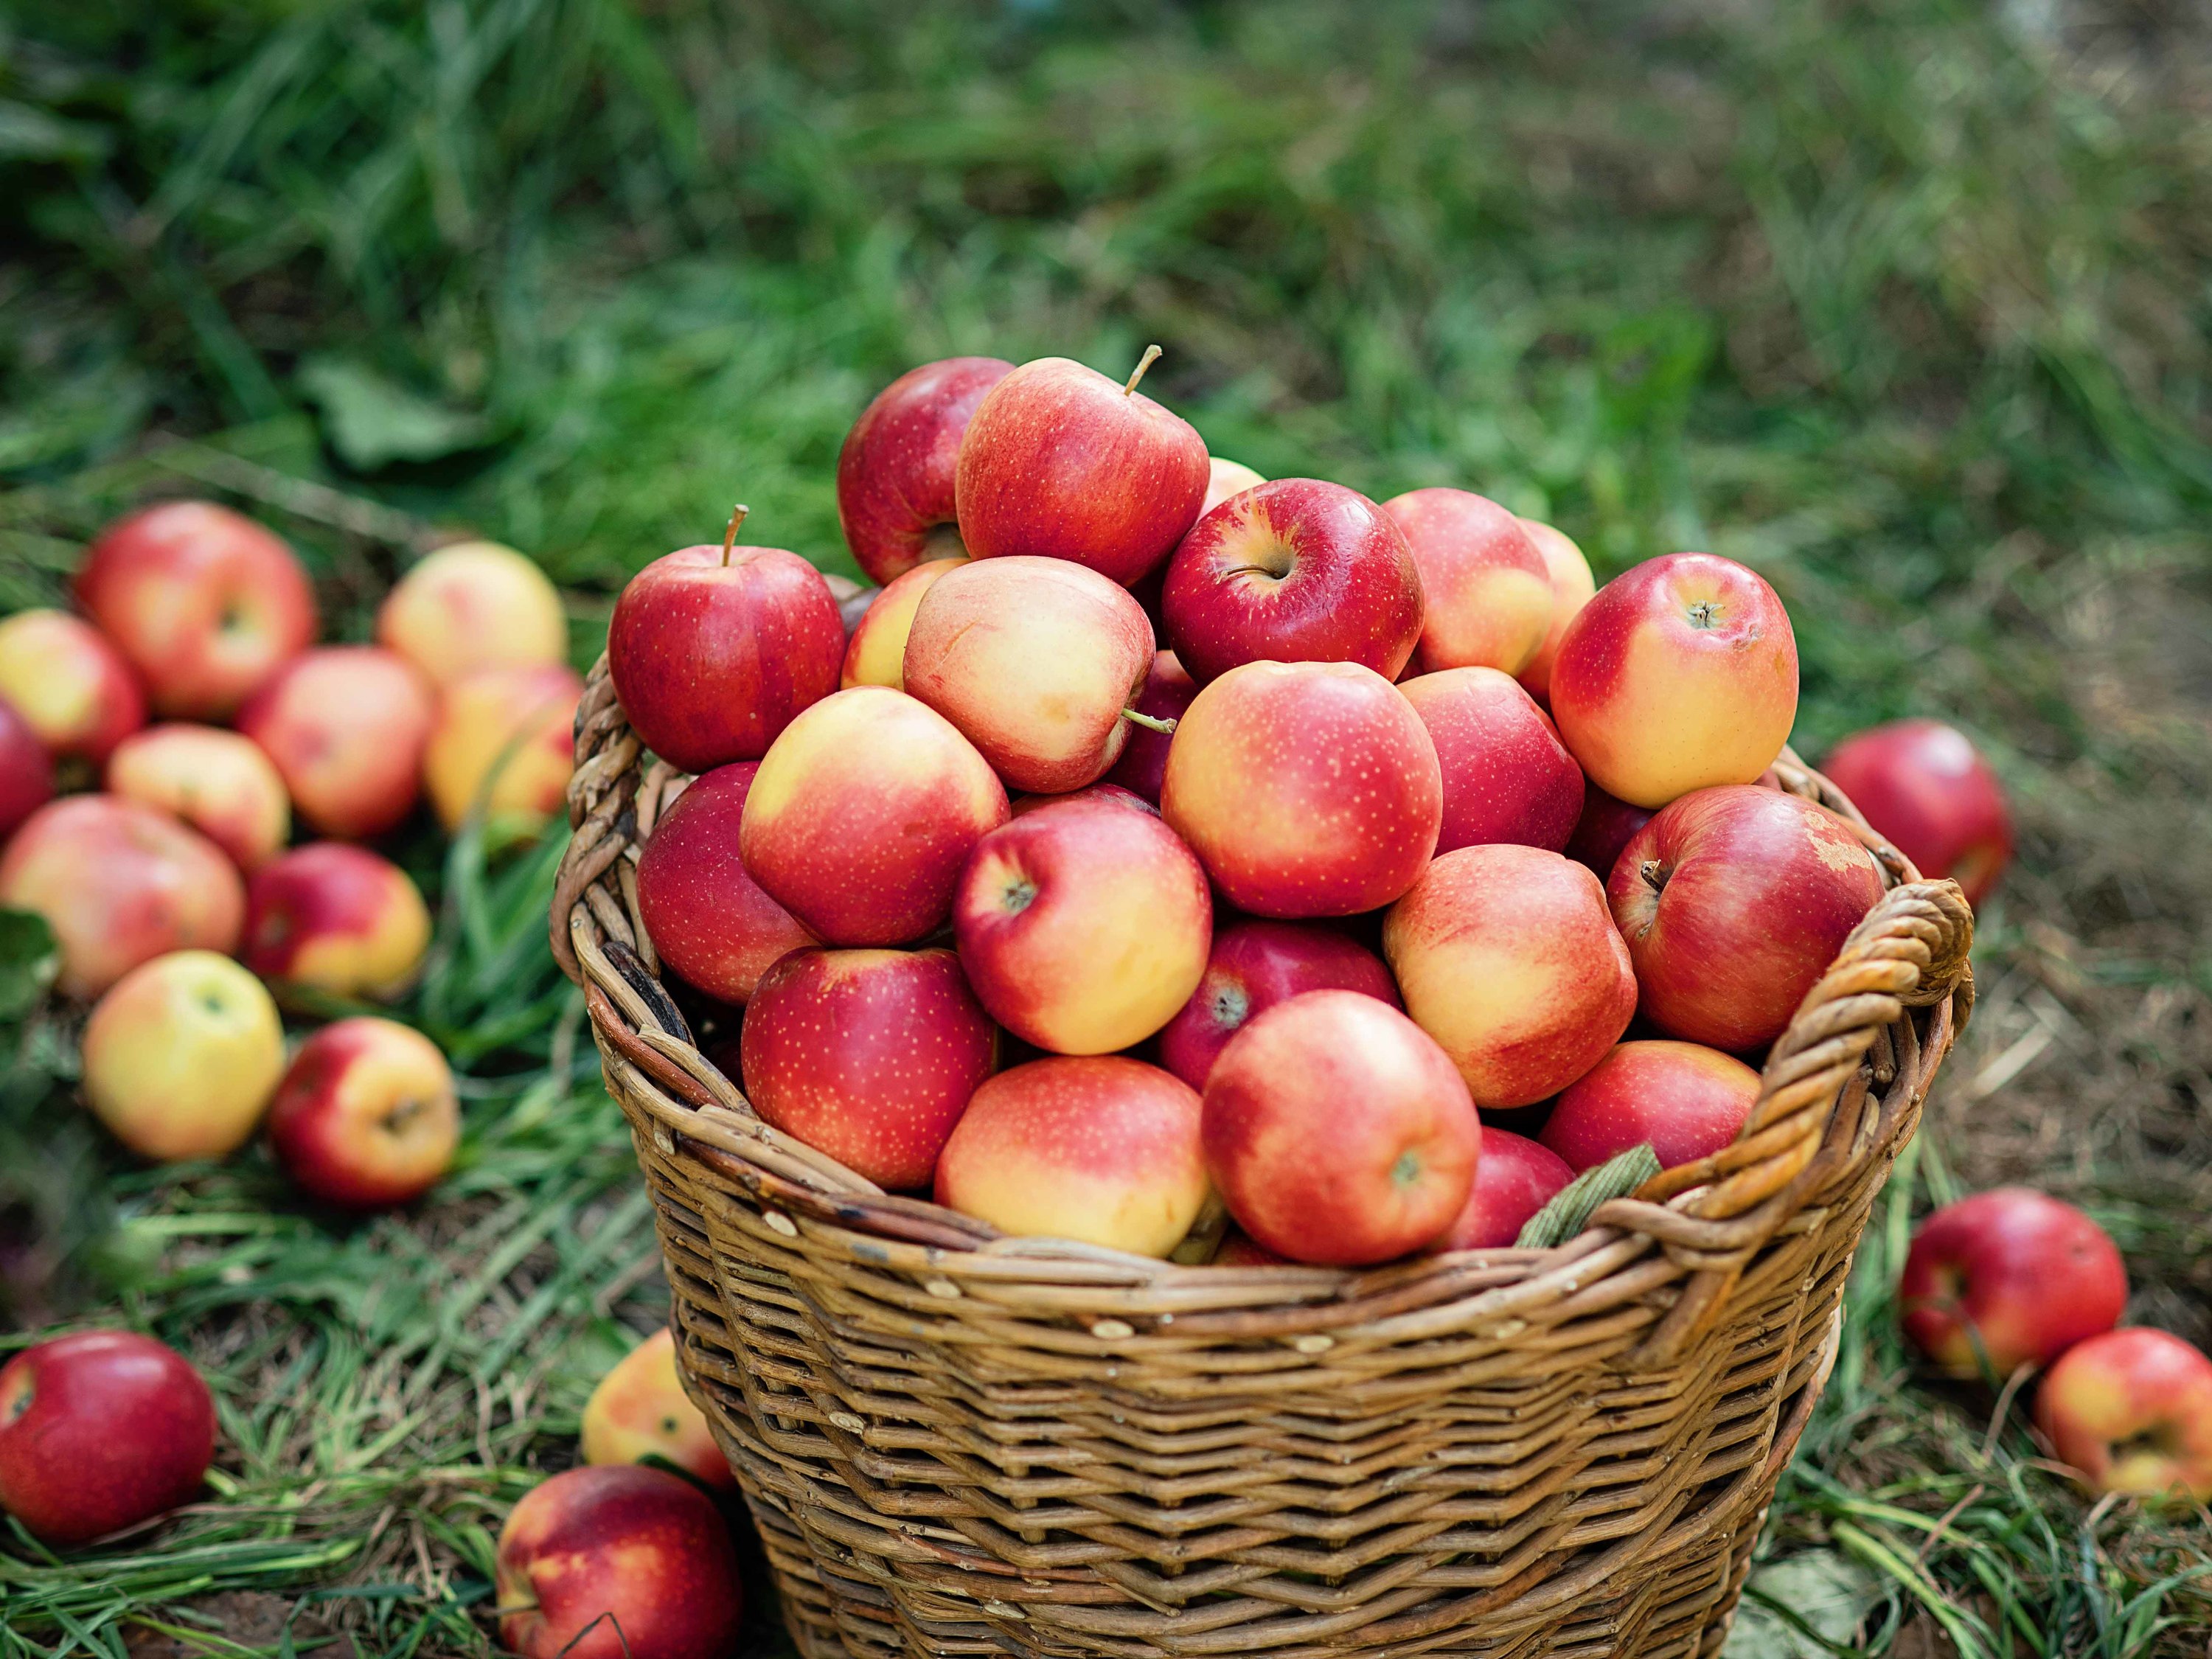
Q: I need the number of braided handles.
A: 2